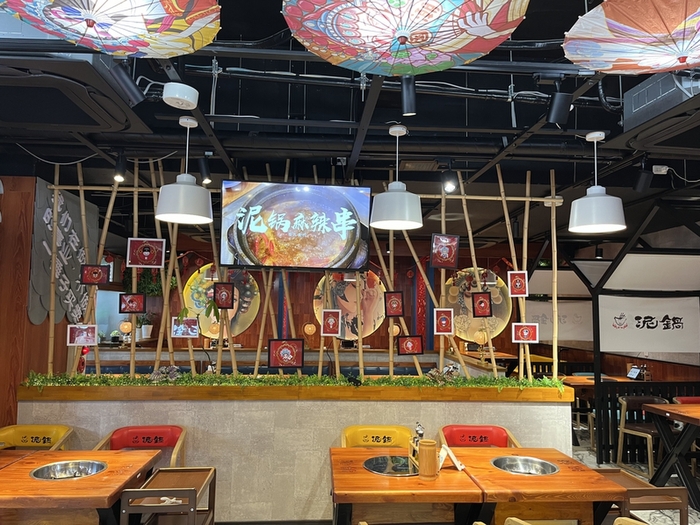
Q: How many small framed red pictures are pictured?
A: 15